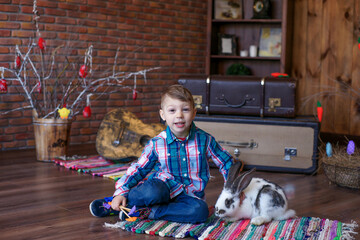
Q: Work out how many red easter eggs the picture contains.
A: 7